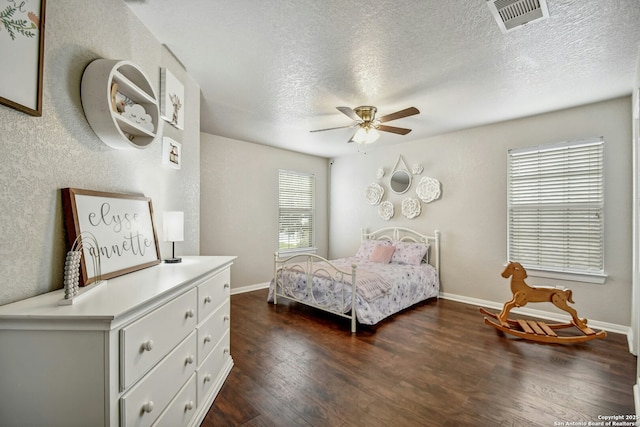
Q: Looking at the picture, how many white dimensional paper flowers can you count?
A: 6